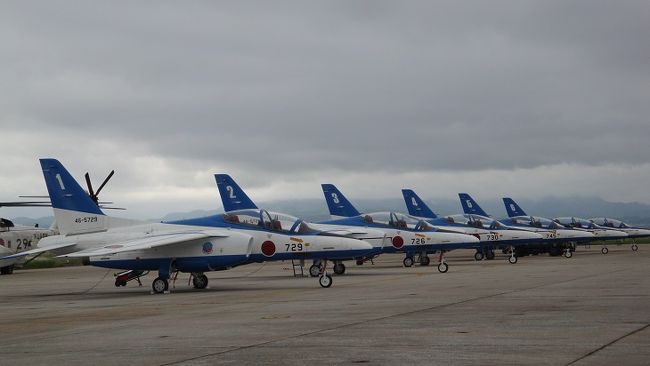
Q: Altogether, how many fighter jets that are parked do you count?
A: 6